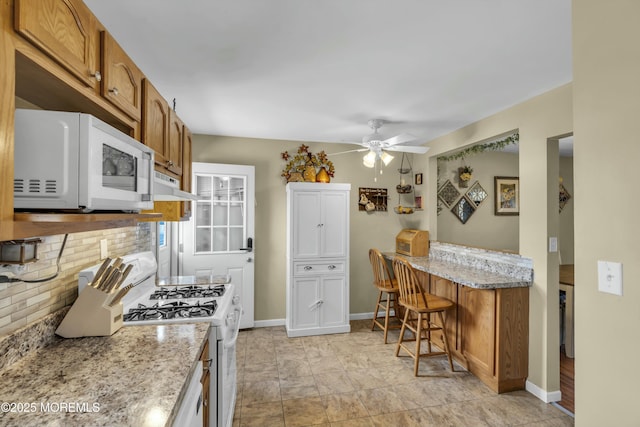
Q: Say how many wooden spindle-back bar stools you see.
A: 2